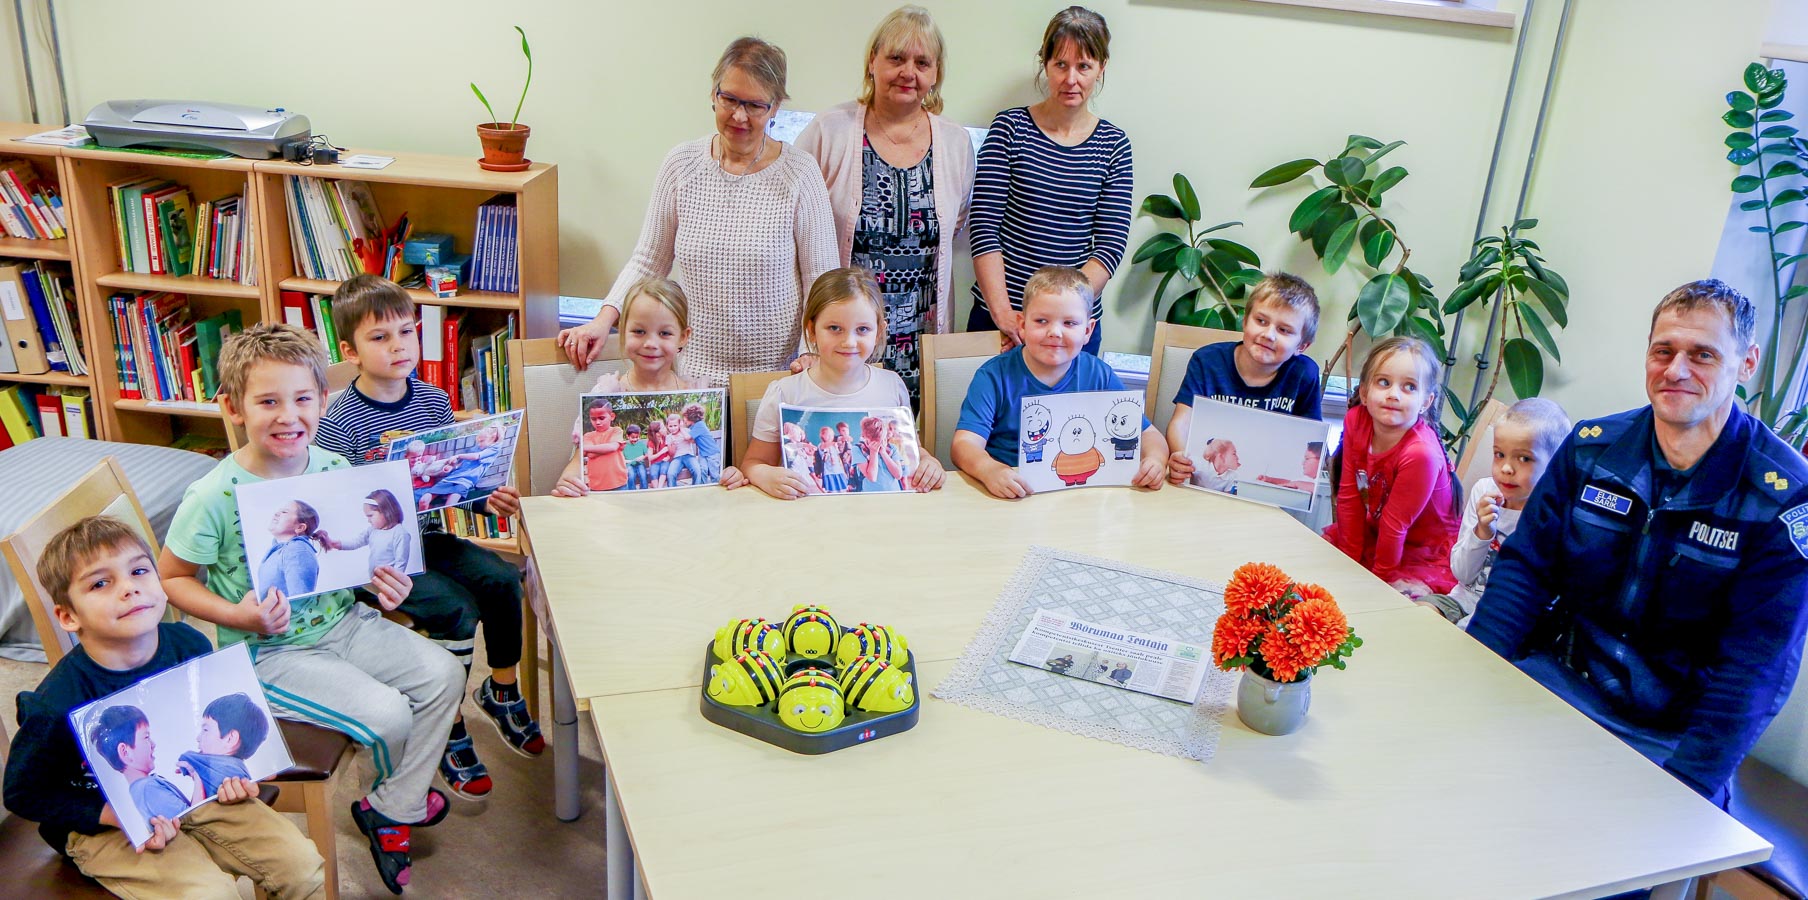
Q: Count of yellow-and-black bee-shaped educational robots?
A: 6